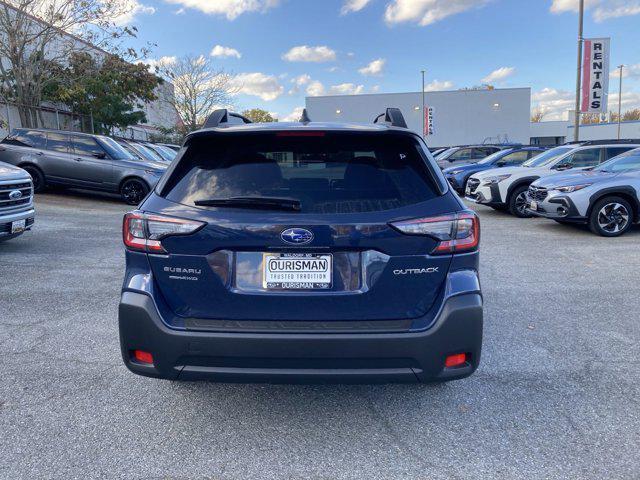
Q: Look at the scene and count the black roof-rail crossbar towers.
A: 2